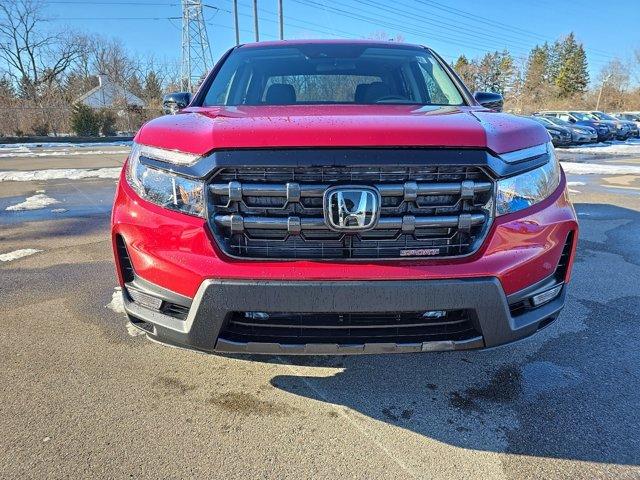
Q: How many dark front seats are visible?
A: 2